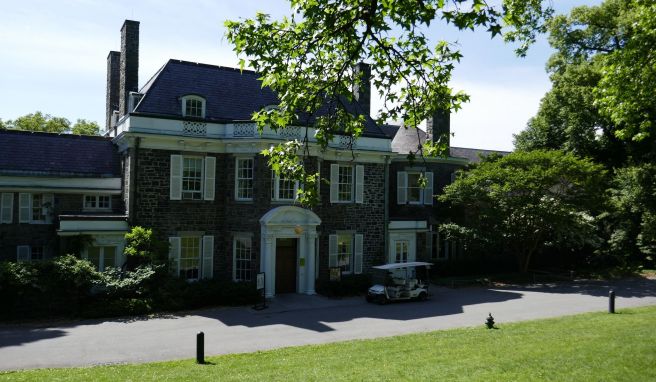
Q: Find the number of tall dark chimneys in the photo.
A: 4